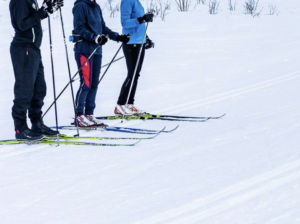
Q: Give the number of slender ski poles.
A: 6